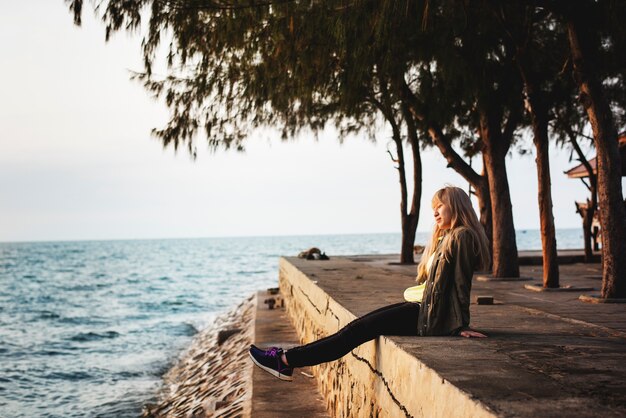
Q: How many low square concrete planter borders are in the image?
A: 3